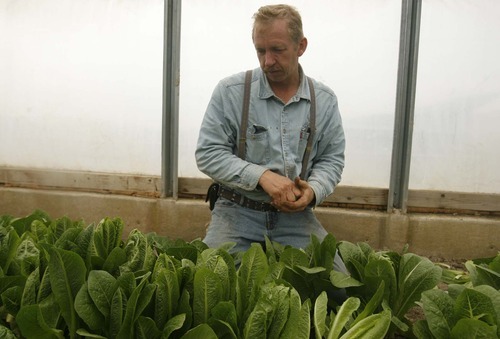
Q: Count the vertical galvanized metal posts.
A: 2